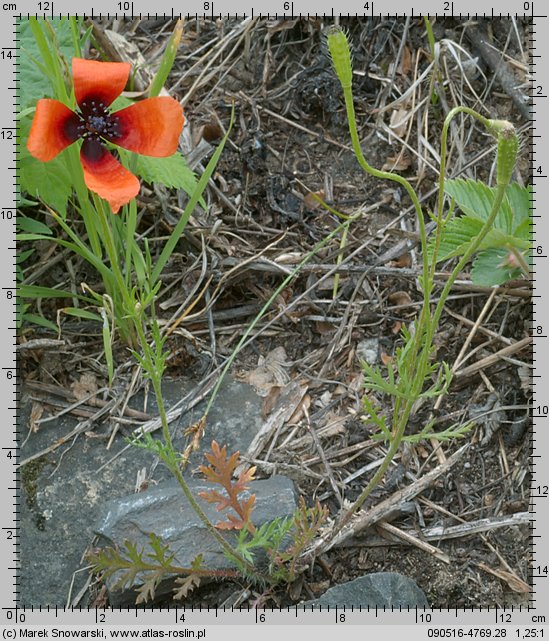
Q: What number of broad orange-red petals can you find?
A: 4